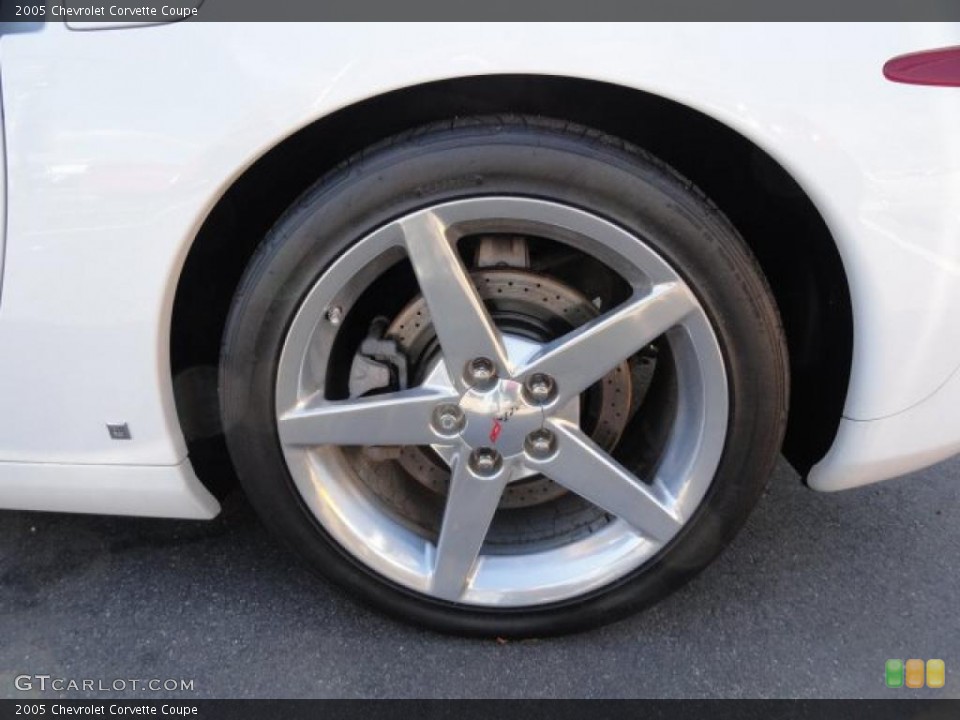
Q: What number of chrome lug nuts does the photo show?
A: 5